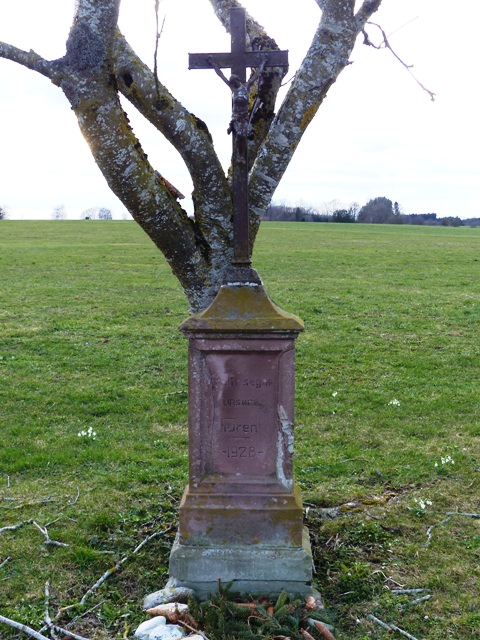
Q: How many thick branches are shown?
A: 4